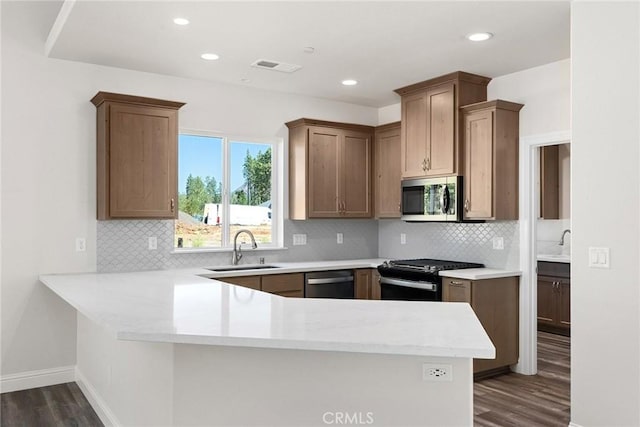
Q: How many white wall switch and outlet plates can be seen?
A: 8